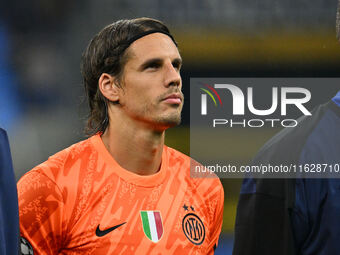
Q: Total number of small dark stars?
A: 2